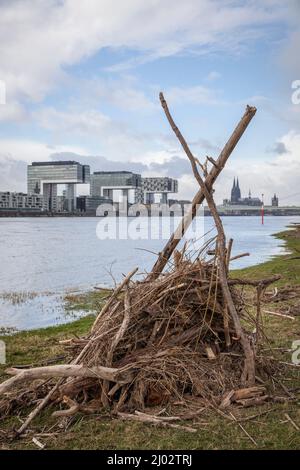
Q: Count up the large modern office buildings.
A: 3